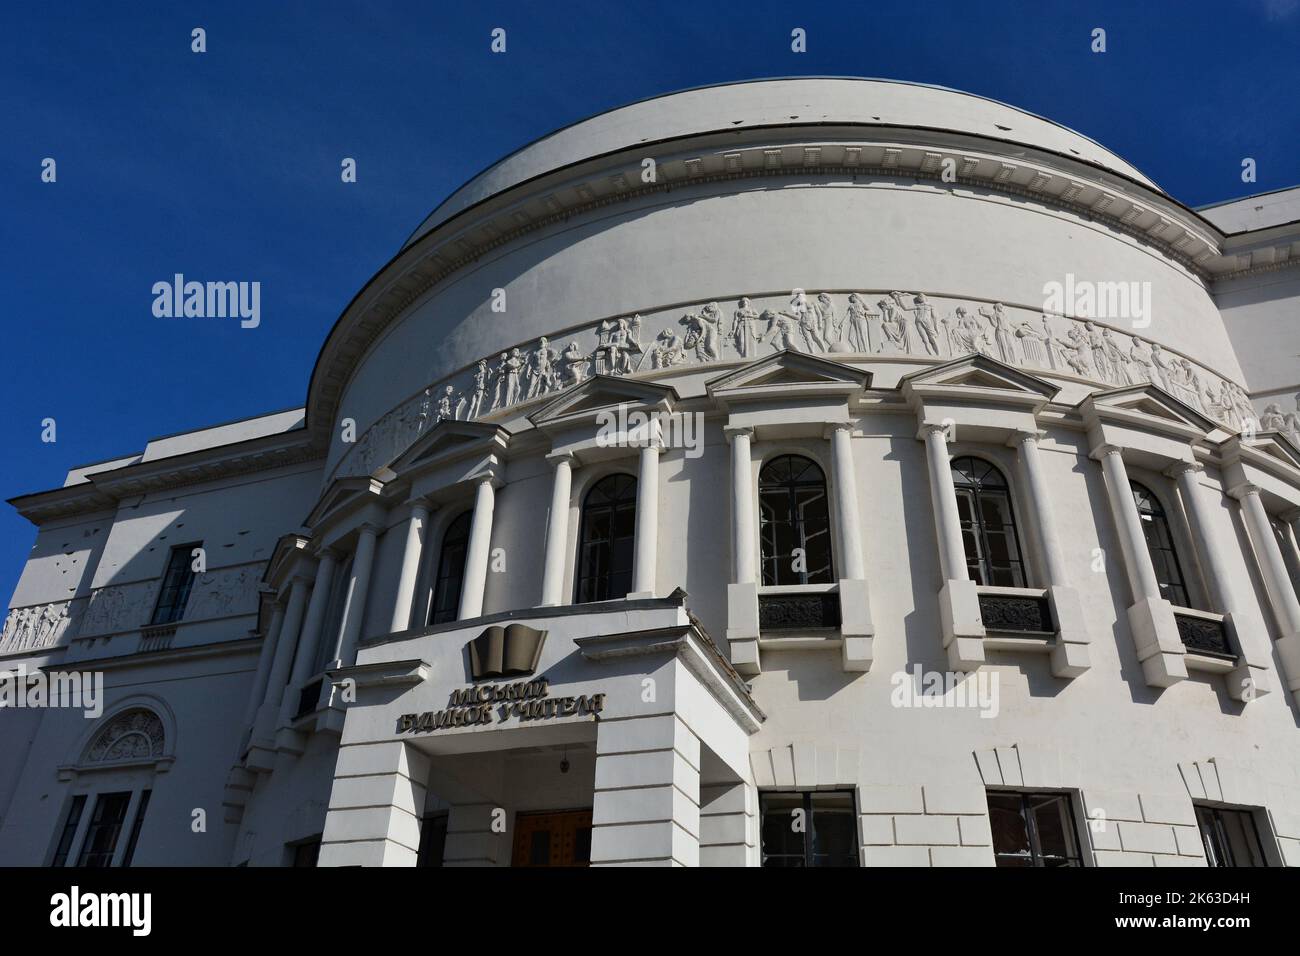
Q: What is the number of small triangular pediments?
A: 8